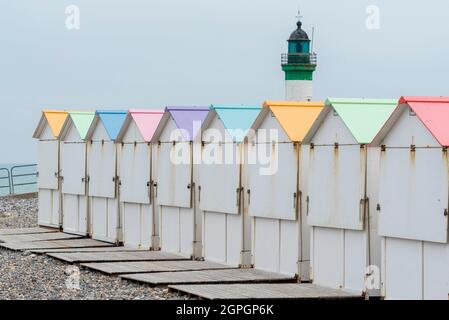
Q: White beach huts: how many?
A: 9